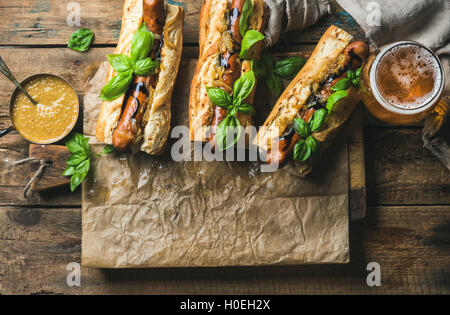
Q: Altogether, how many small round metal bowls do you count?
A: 1